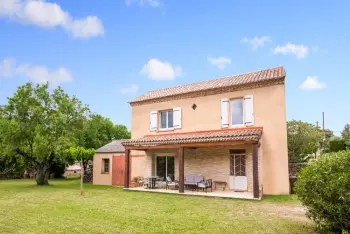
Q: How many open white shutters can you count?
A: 4